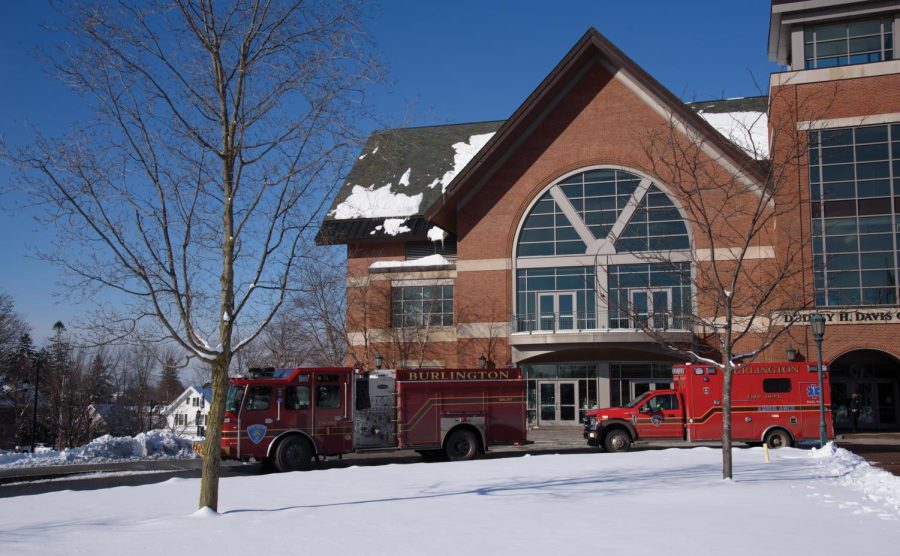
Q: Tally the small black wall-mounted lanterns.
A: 2